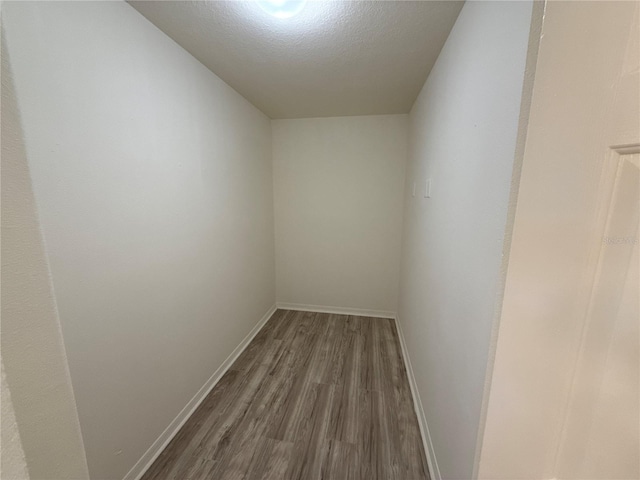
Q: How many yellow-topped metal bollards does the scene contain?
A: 0